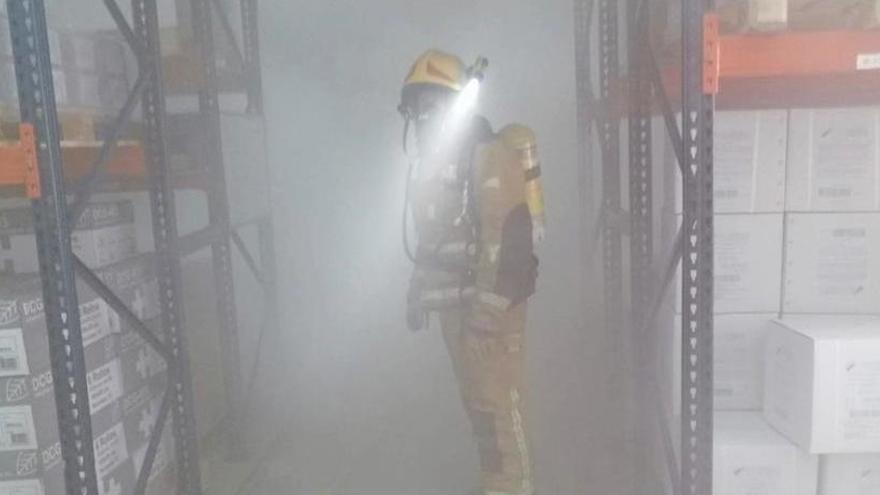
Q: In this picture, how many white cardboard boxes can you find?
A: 8